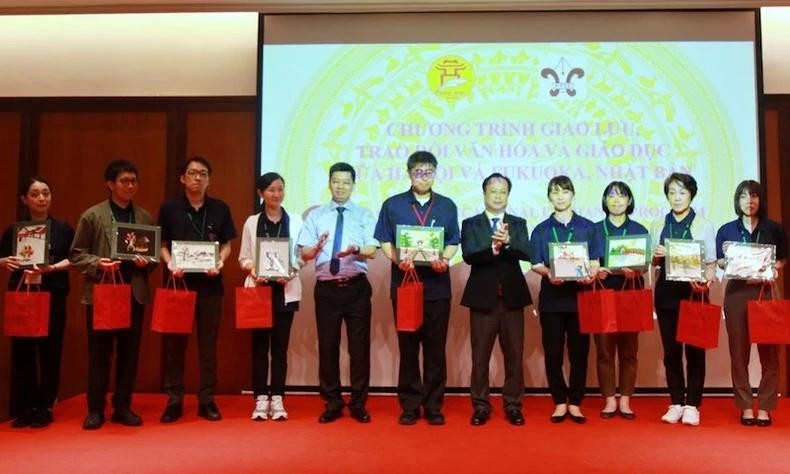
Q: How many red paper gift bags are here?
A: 9